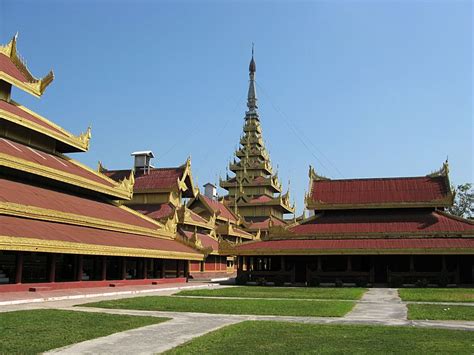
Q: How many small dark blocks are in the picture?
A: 3